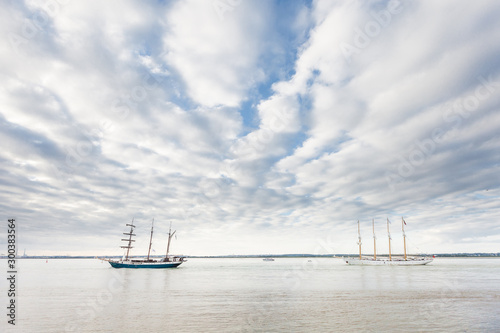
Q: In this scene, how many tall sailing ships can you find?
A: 2